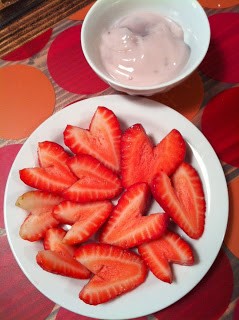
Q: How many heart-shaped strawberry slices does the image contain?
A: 11